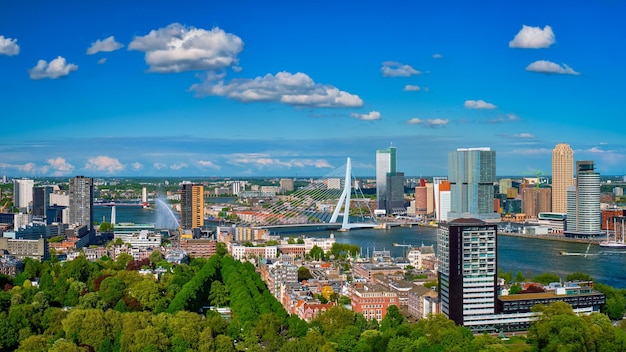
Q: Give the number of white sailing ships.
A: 1